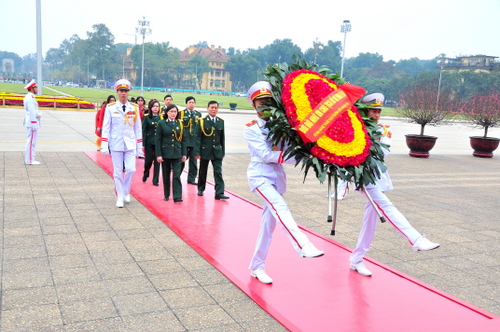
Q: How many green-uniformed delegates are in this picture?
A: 5